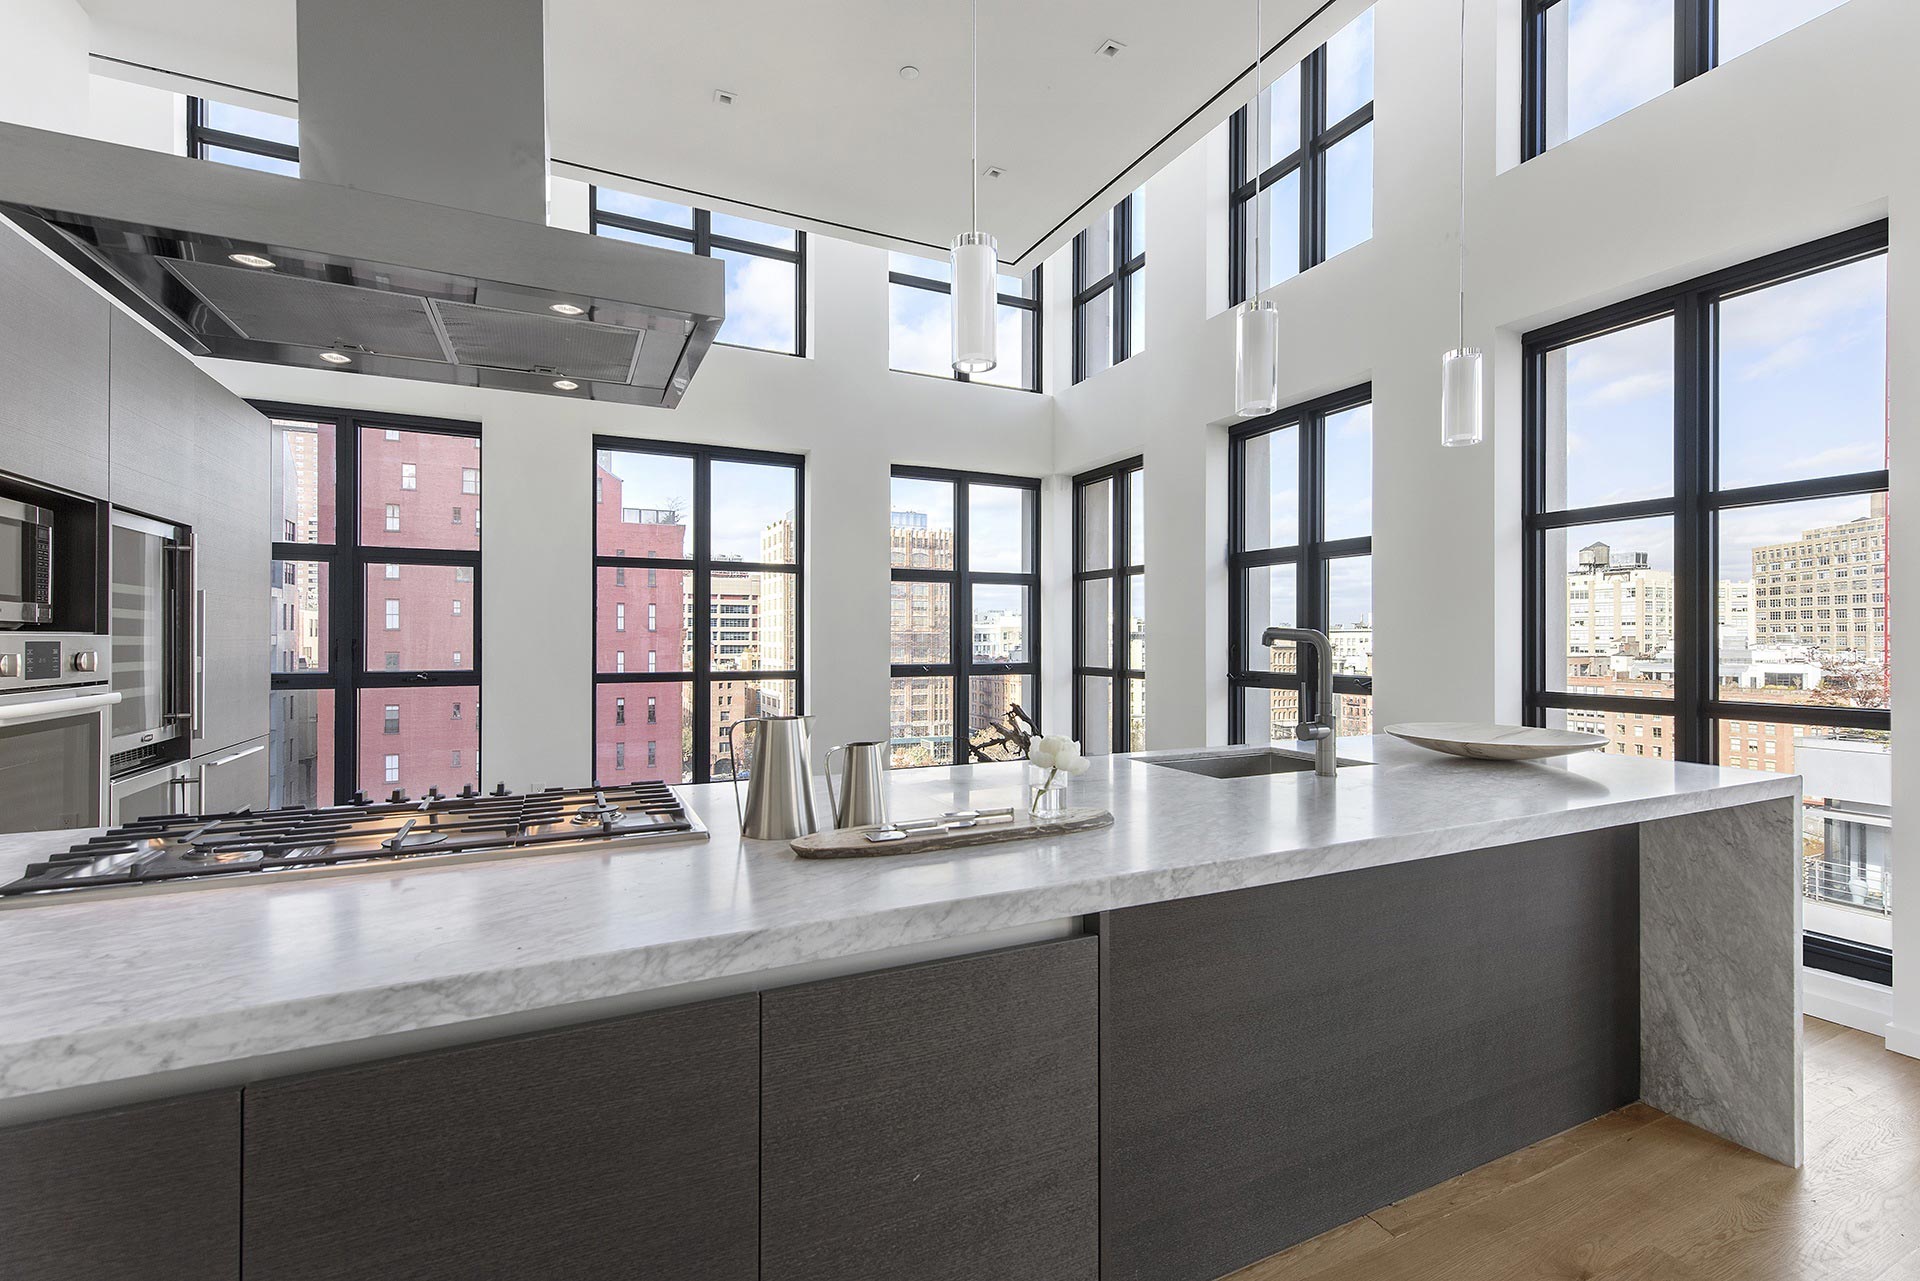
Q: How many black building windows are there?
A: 12